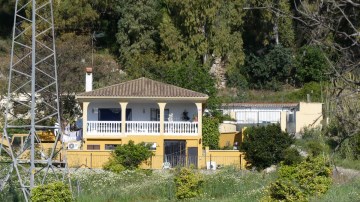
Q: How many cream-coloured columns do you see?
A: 4